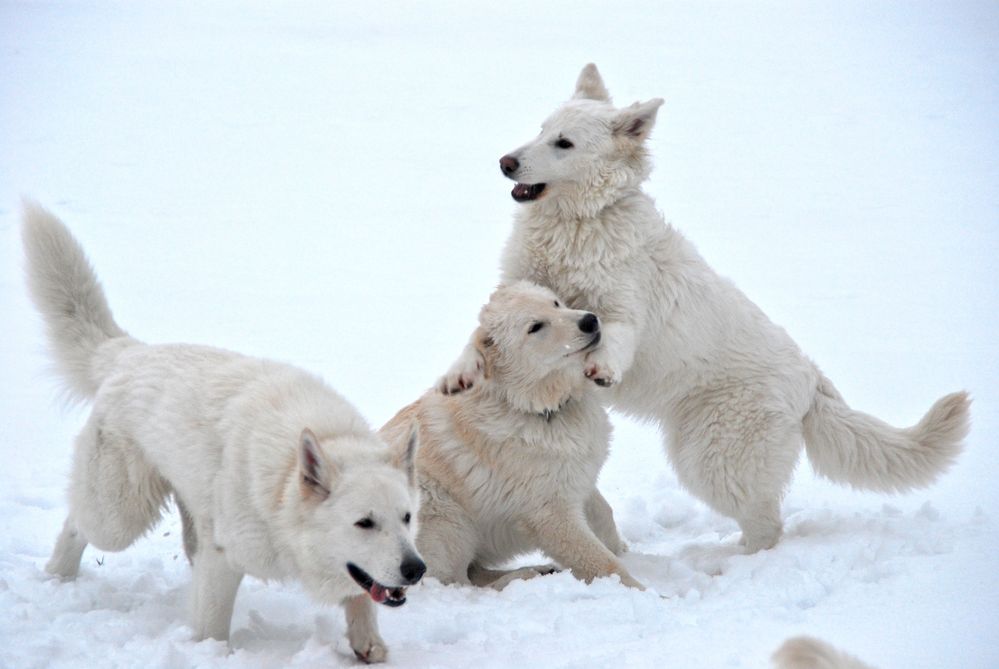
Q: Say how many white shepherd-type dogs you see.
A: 3